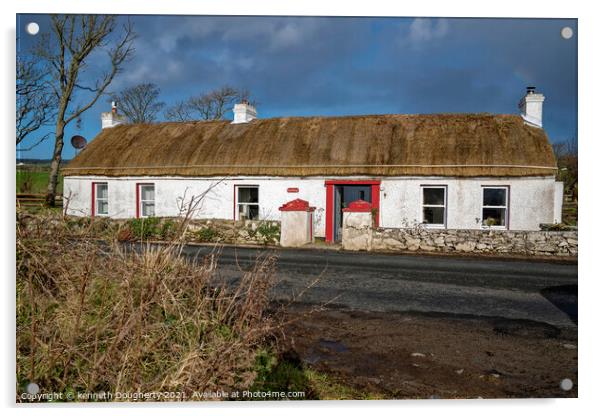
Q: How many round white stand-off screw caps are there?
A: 4